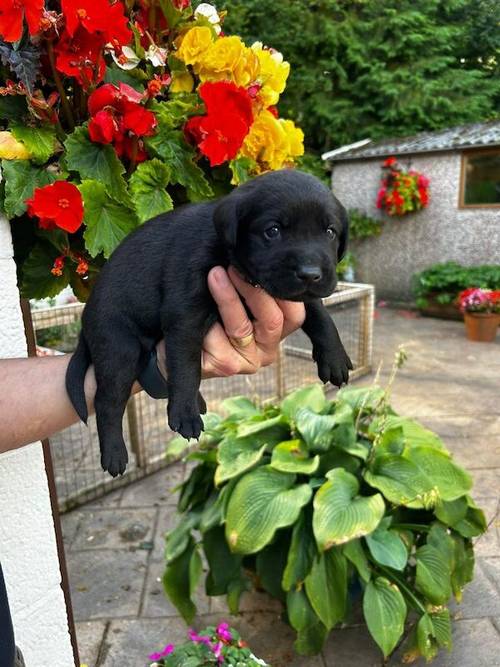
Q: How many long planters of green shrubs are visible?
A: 1